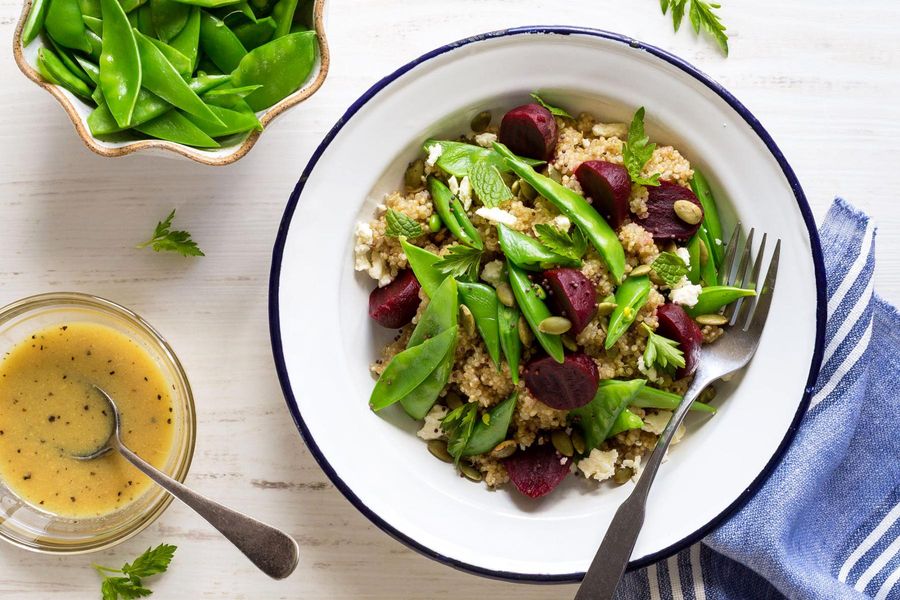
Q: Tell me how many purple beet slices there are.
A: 8